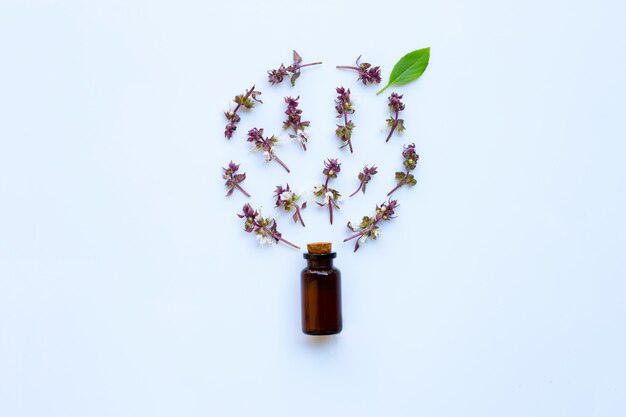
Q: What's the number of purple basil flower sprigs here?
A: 14